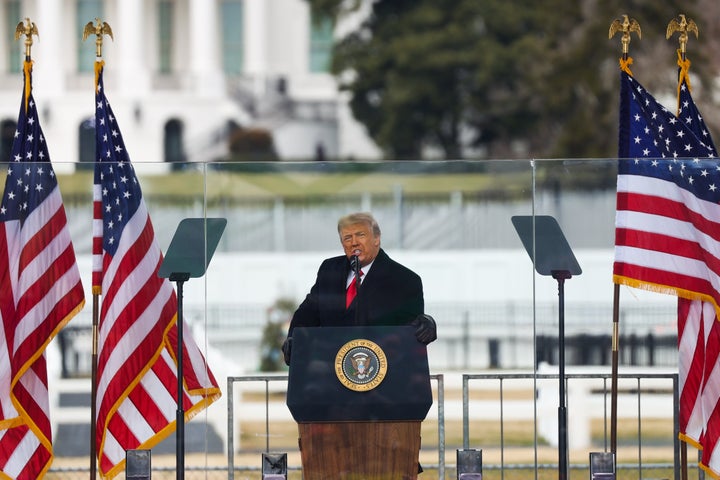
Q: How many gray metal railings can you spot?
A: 2